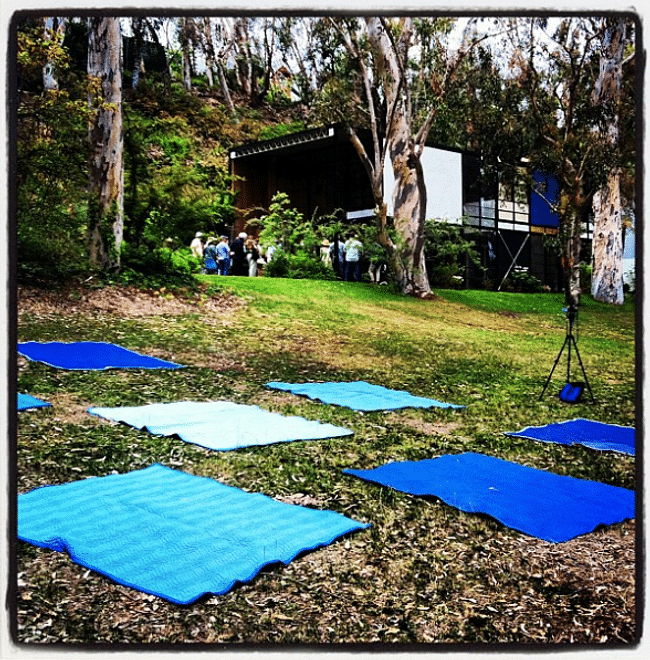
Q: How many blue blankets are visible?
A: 7